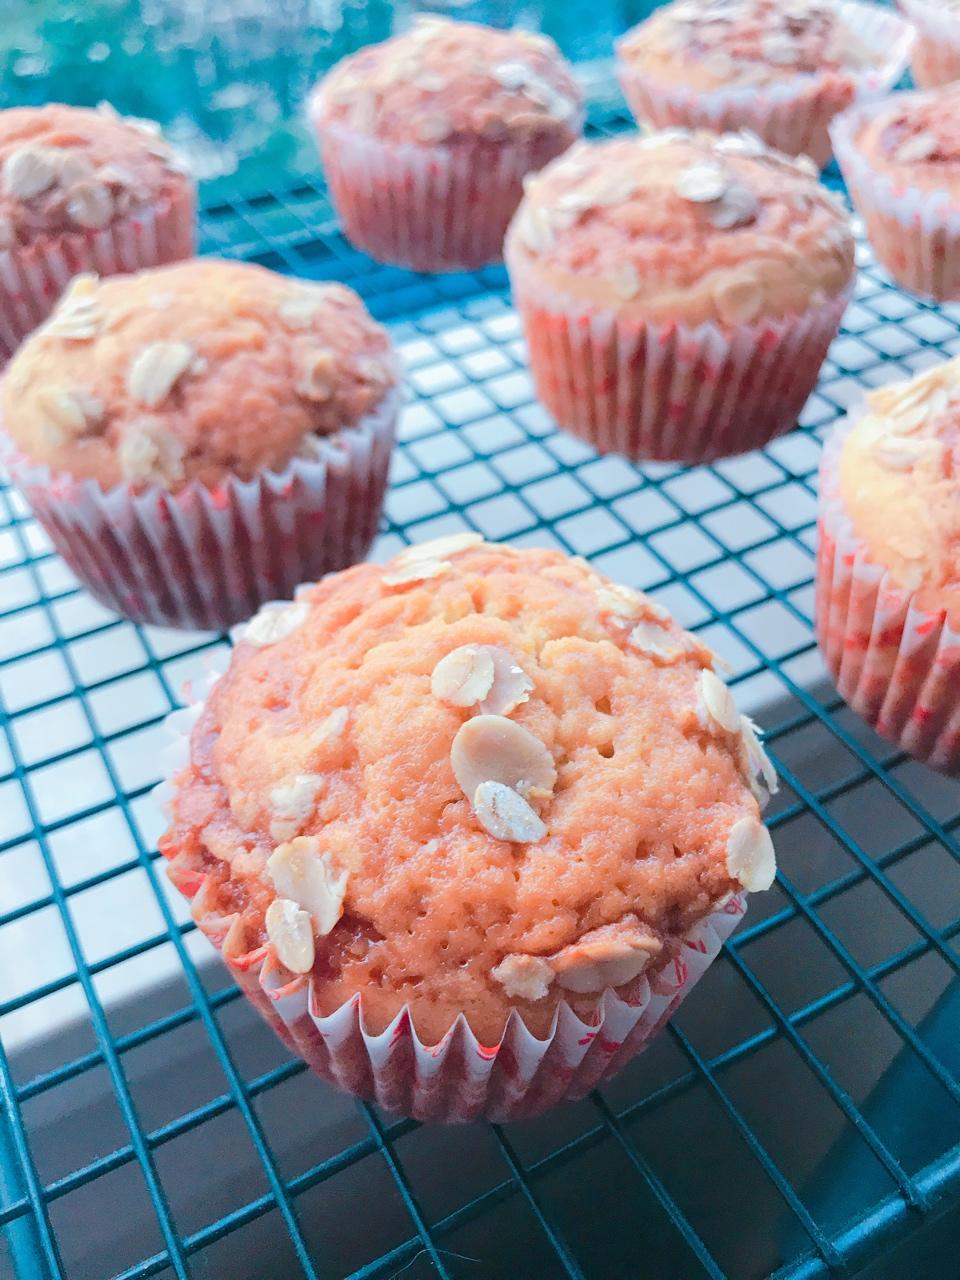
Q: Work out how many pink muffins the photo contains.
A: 9